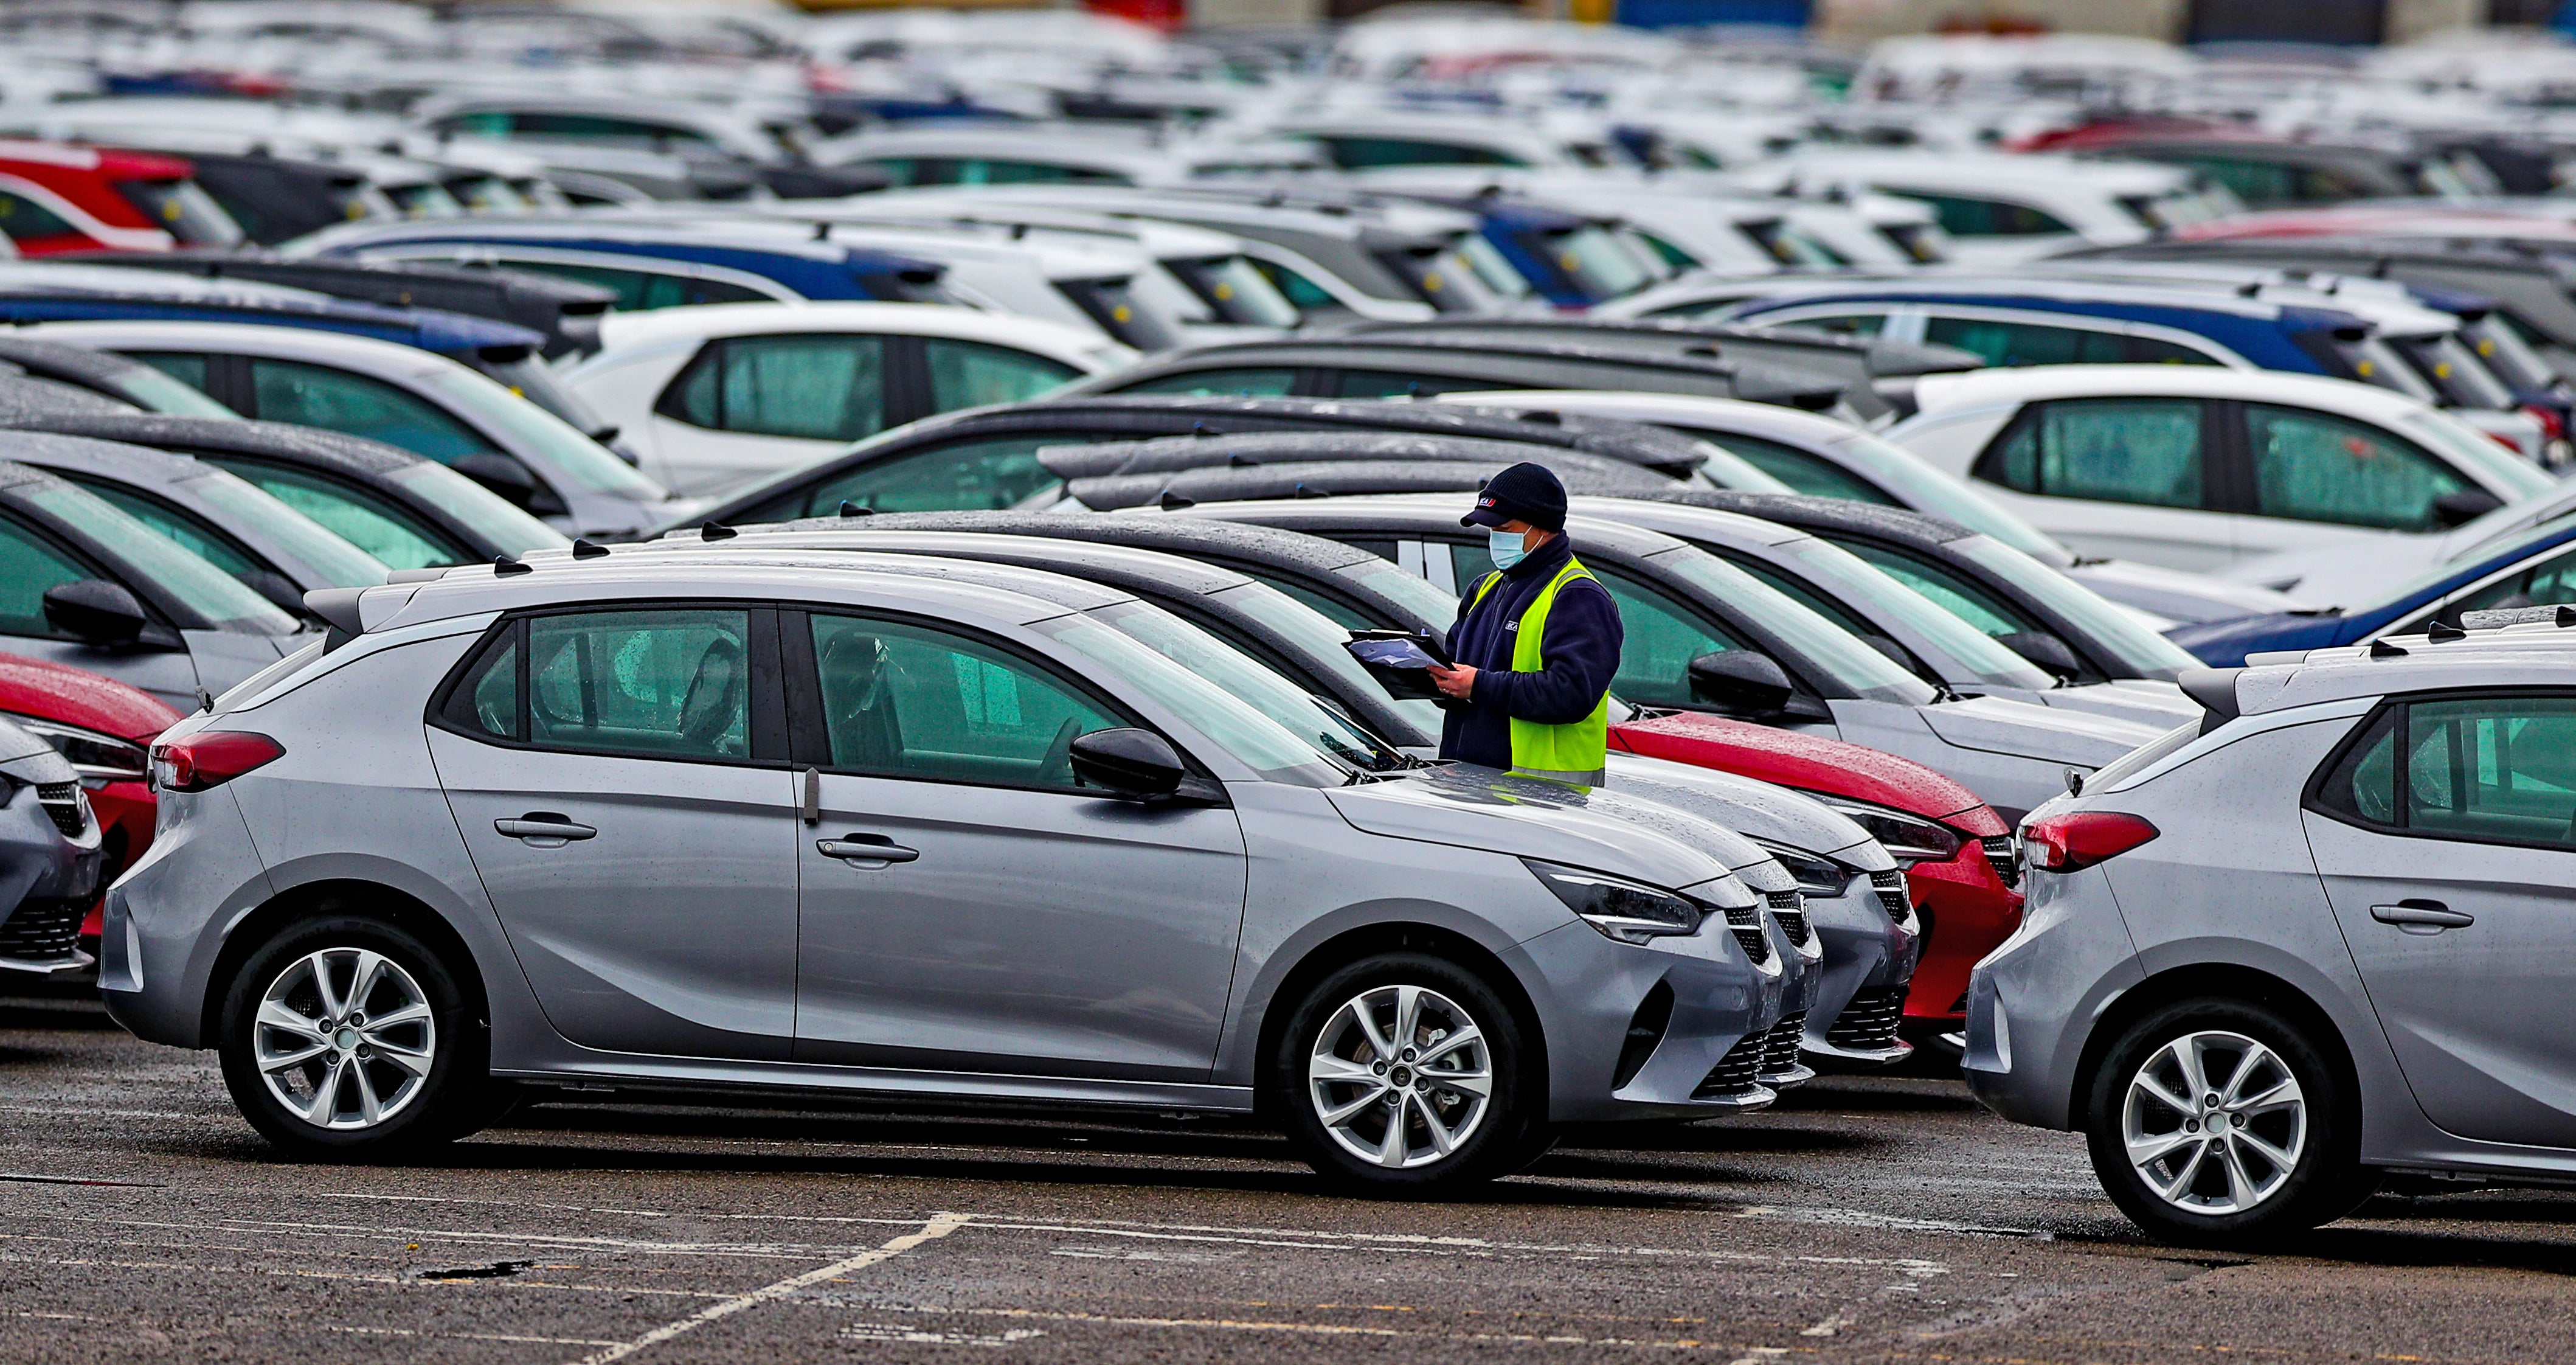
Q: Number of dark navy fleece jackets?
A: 1